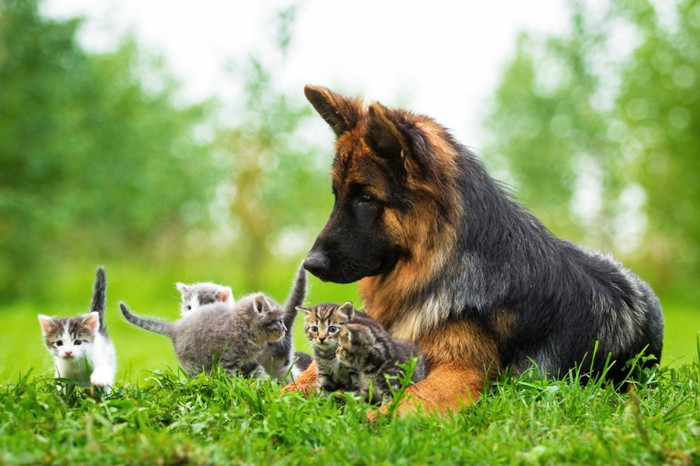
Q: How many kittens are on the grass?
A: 5